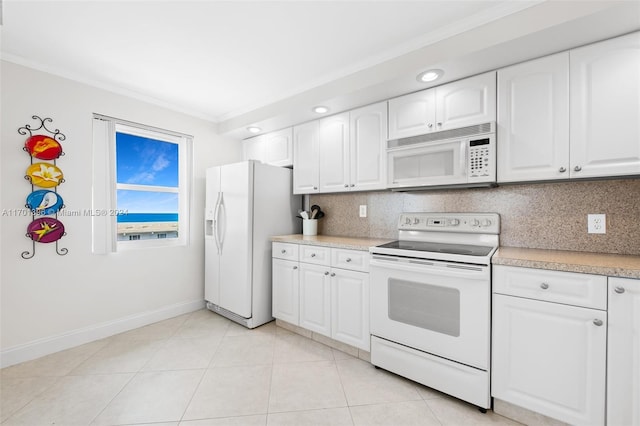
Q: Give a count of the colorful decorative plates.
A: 4